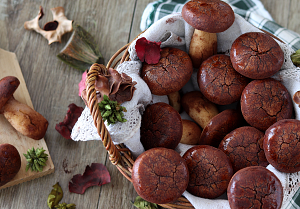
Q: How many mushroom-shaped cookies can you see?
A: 14